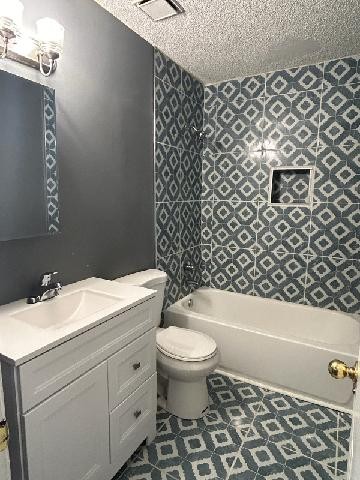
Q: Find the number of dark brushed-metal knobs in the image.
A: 2